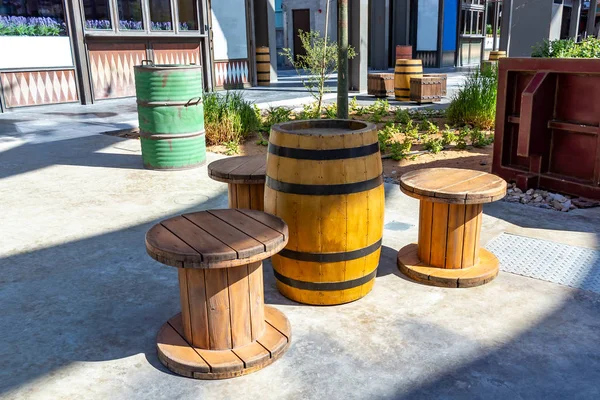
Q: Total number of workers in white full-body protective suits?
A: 0